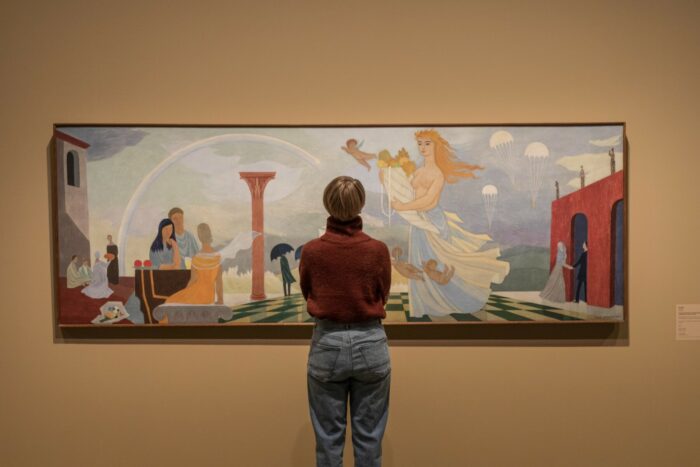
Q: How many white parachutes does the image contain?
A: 3